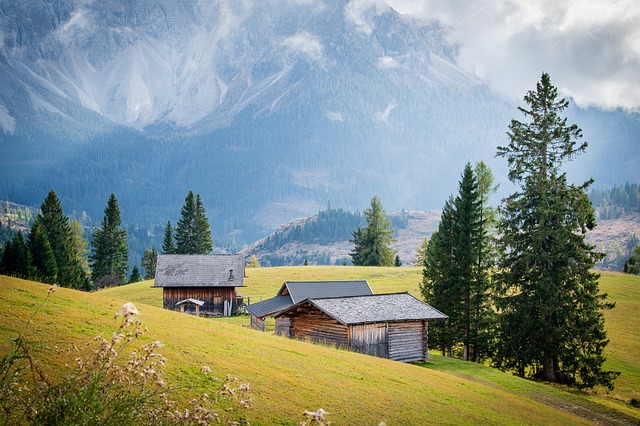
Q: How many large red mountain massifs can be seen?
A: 0